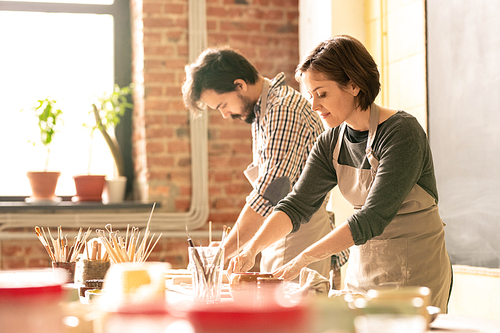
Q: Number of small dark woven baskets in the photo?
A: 2